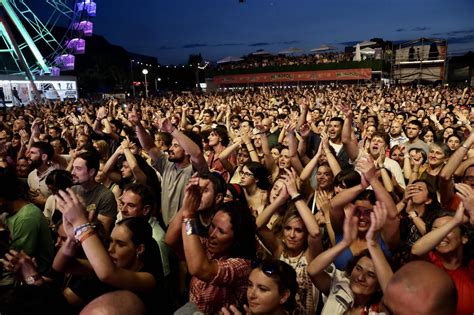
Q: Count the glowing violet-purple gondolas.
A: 5